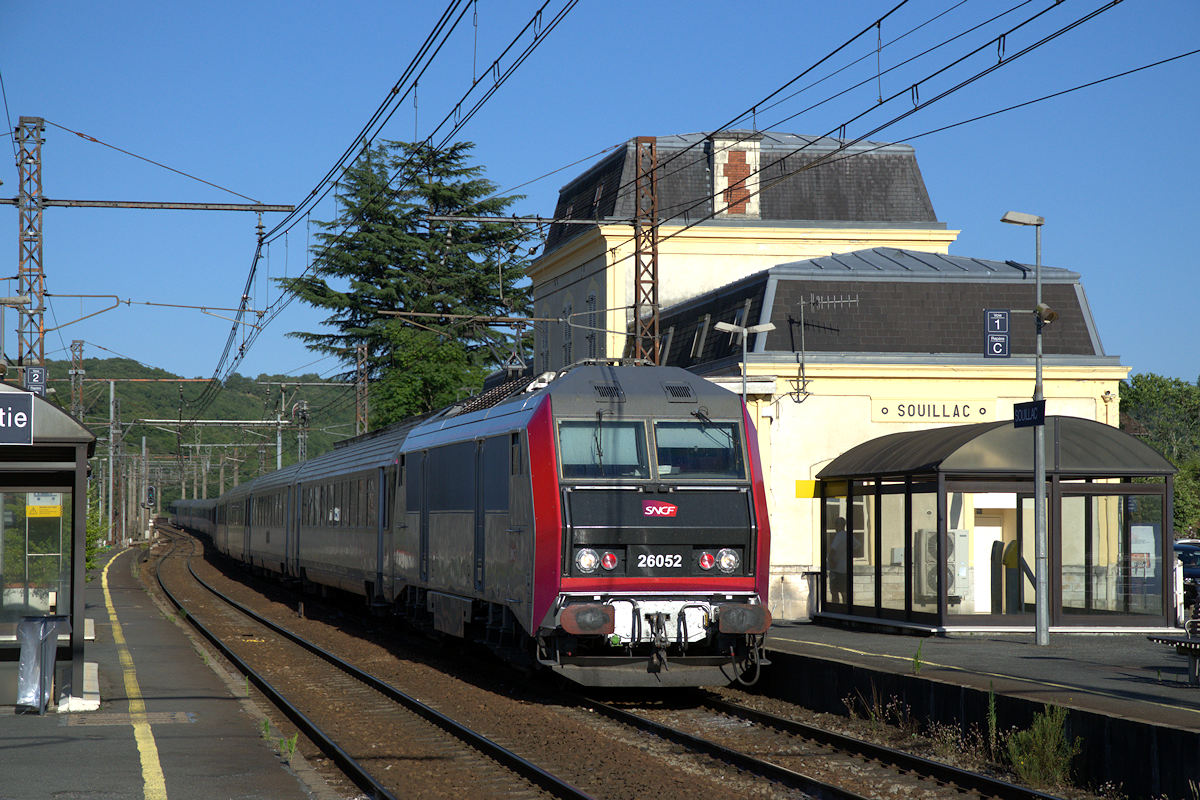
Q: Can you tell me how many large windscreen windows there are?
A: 2